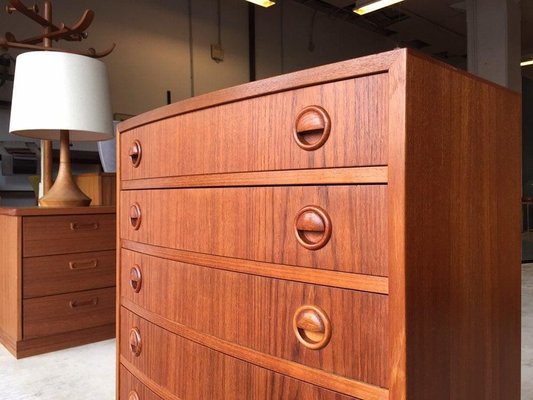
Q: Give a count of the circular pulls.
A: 8